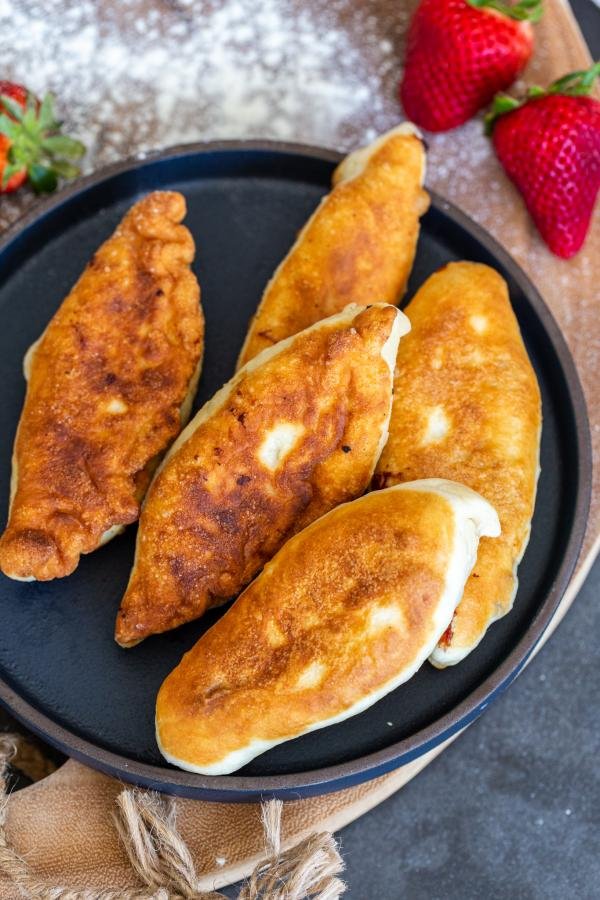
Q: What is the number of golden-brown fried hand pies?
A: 5